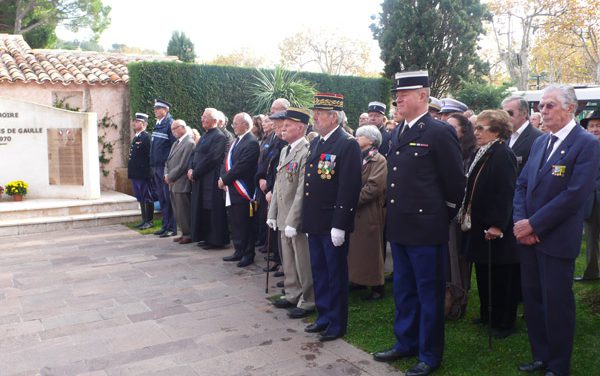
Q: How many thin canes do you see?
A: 2